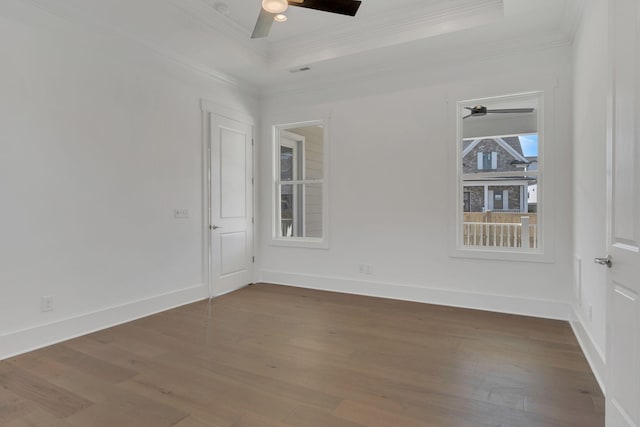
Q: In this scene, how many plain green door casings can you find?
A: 0